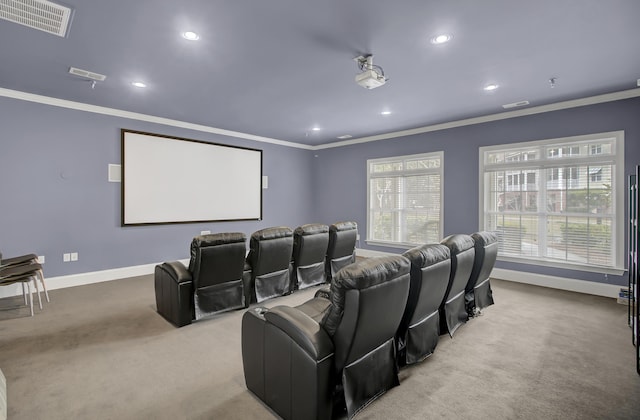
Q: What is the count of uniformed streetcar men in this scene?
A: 0